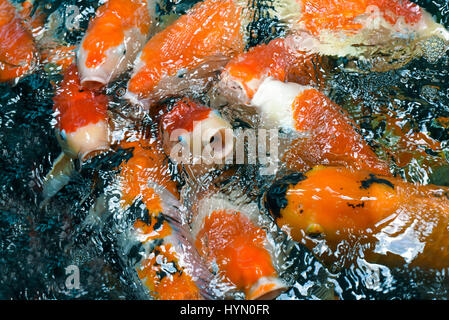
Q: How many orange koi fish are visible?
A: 11